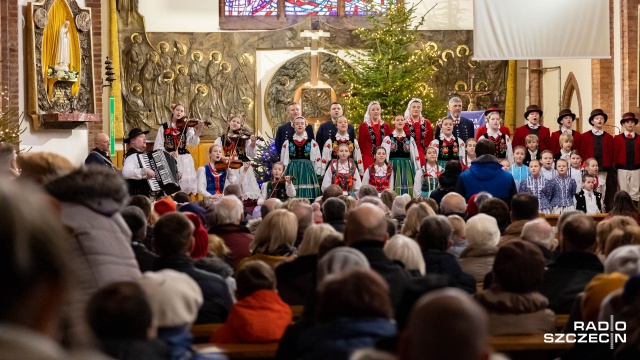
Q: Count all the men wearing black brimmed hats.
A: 6